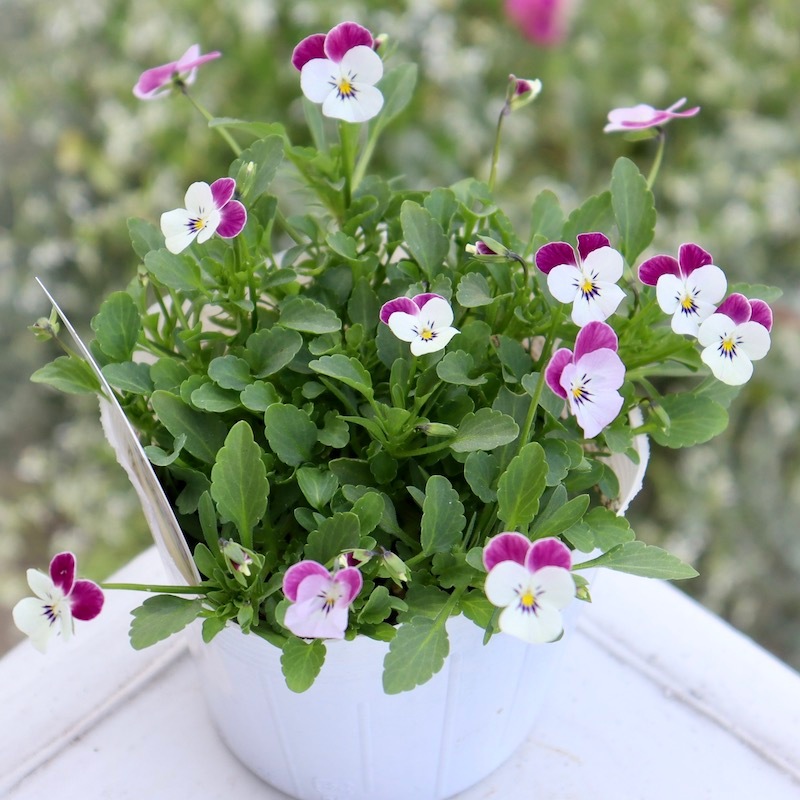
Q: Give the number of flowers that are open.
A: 12